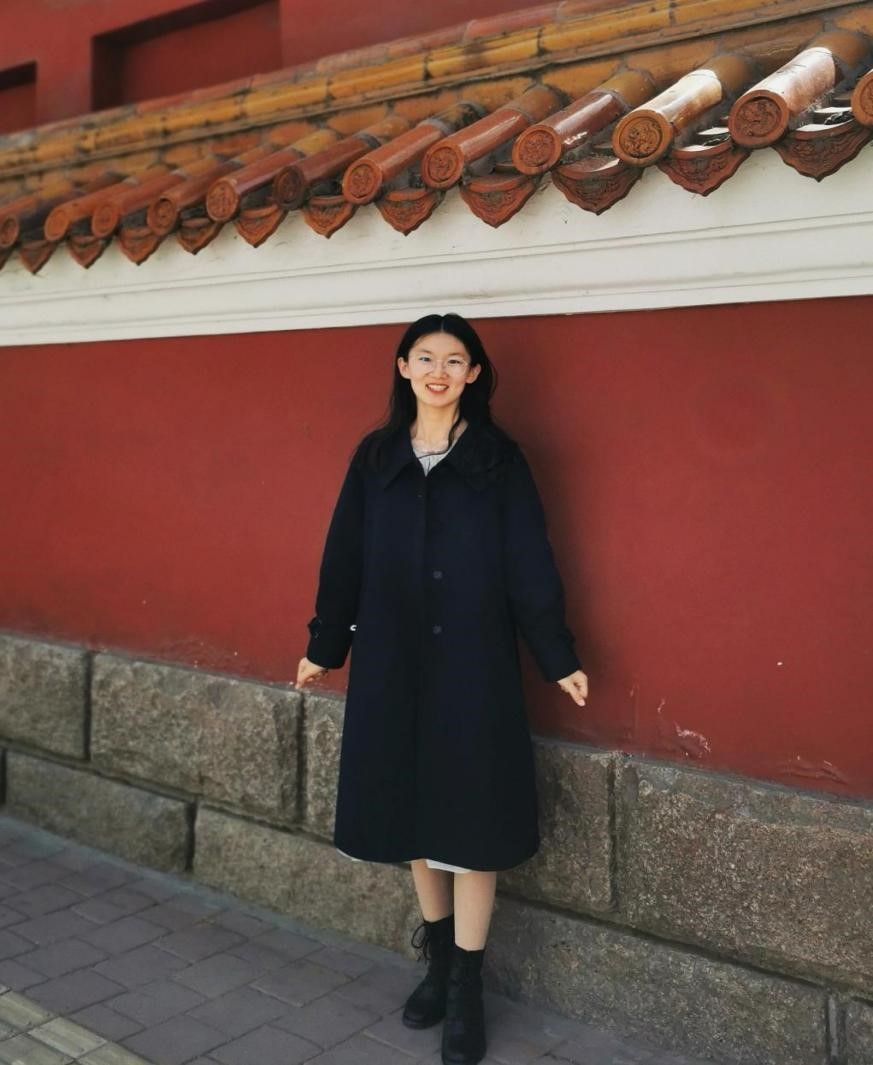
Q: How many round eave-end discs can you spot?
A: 12